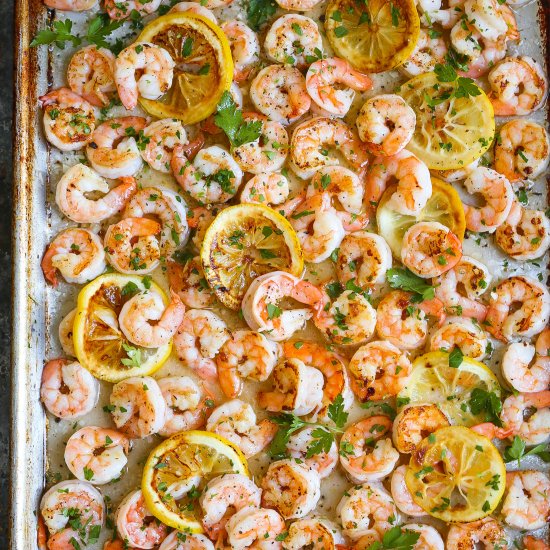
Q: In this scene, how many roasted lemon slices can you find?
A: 9